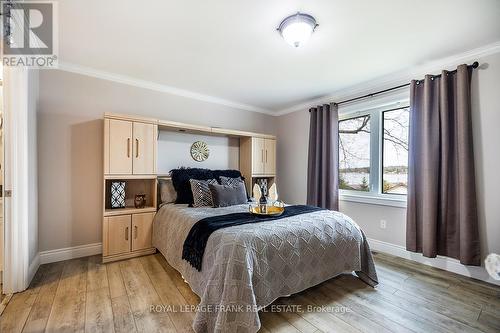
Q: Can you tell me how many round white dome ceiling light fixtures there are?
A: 1